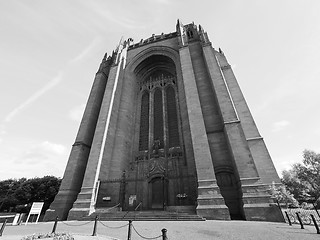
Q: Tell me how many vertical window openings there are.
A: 3